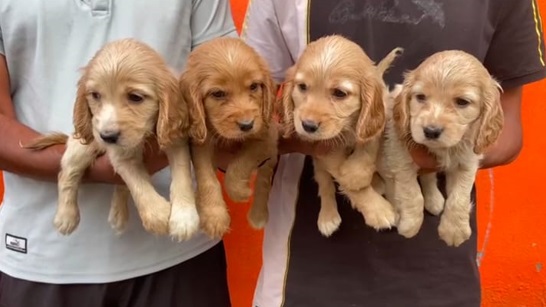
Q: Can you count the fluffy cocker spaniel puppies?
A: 4